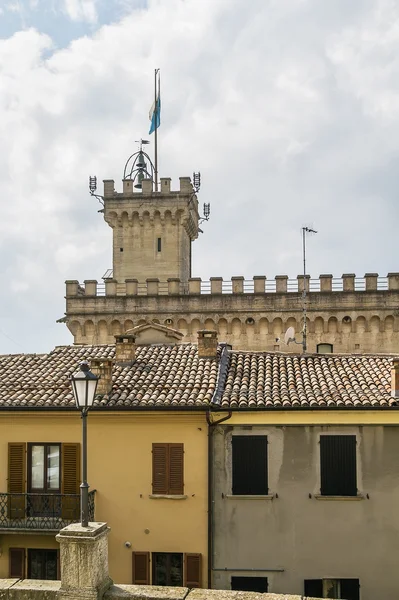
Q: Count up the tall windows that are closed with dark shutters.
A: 2